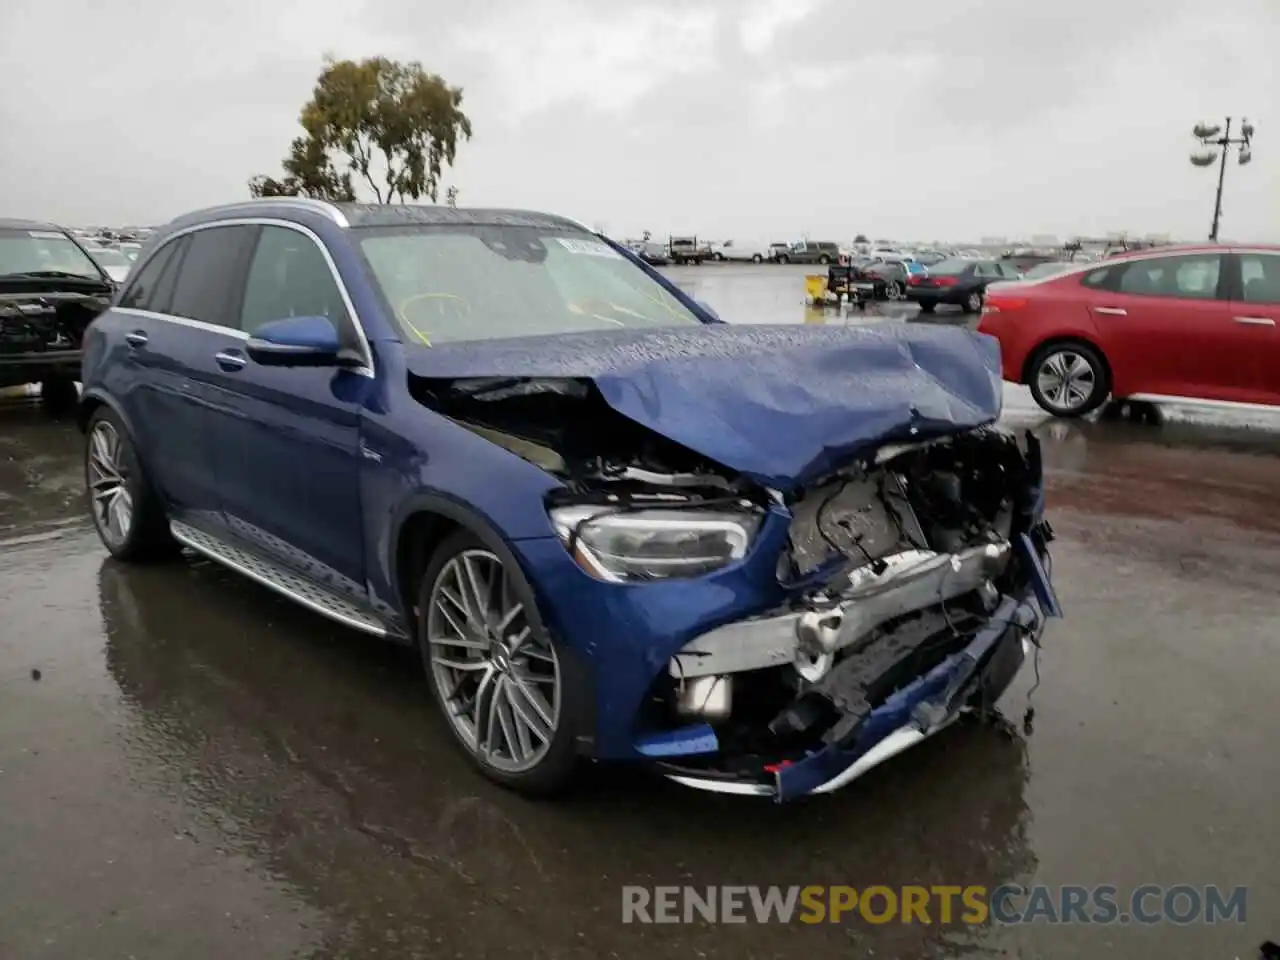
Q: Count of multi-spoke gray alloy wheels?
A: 2